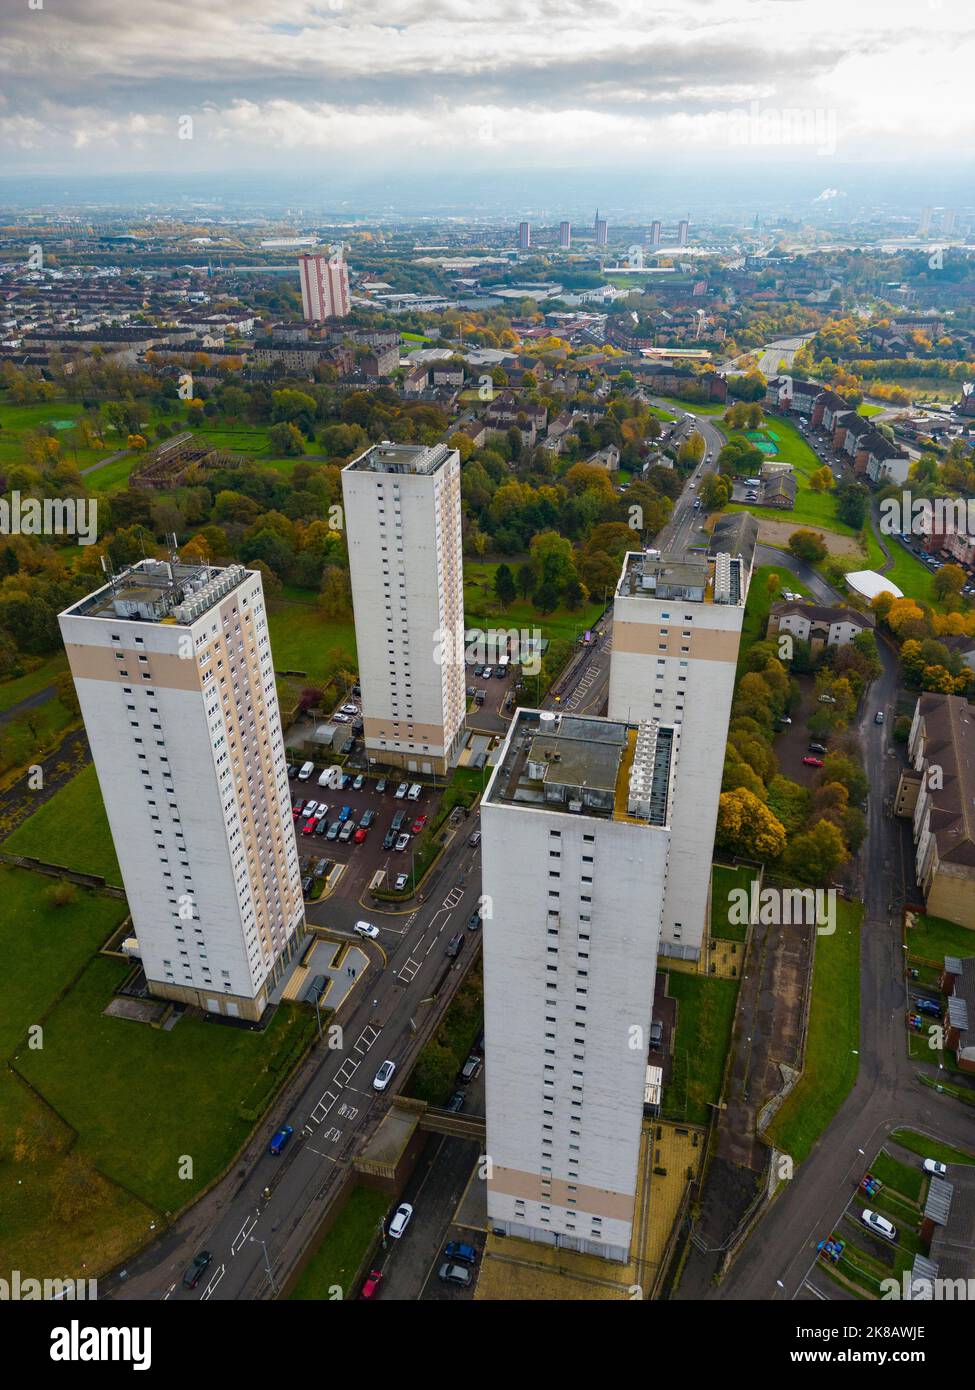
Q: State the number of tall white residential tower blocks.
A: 4